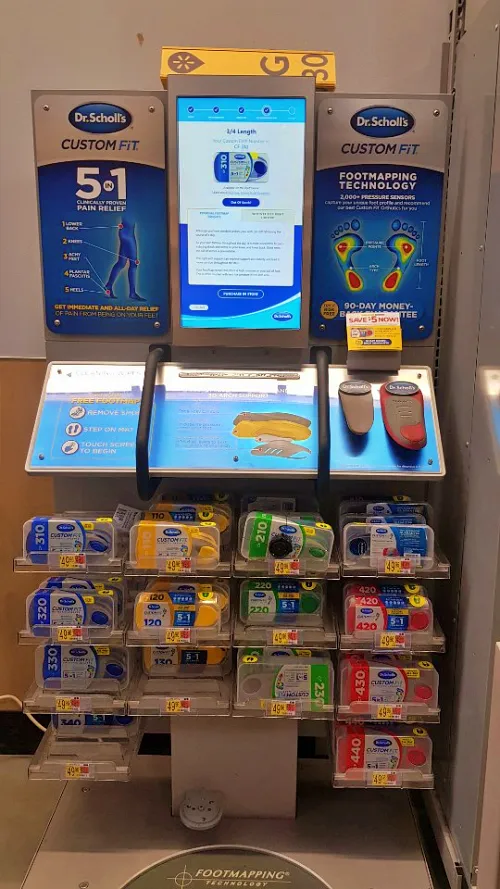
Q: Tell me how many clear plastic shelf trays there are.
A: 14